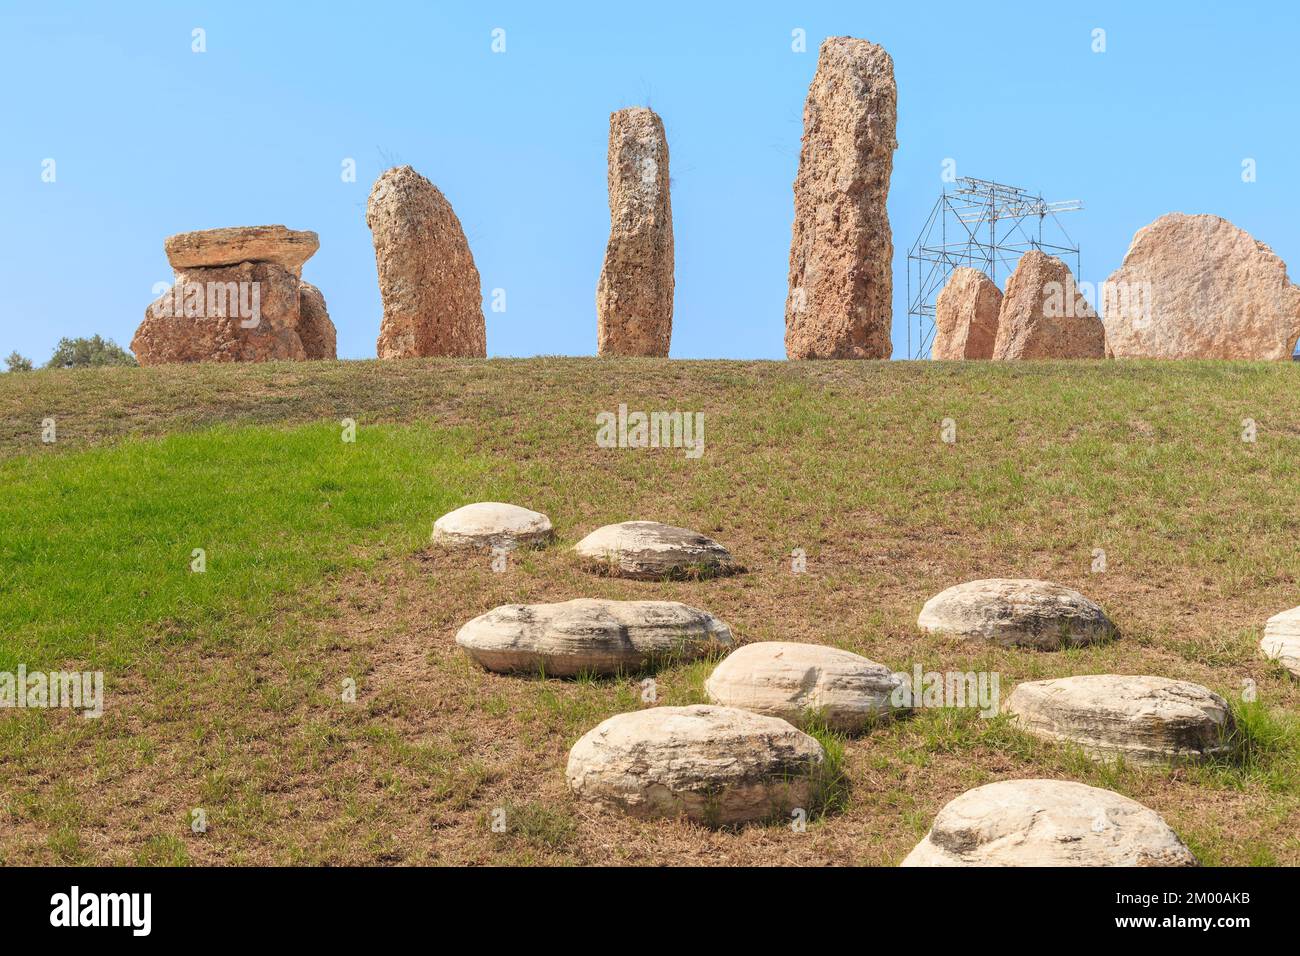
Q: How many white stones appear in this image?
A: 9